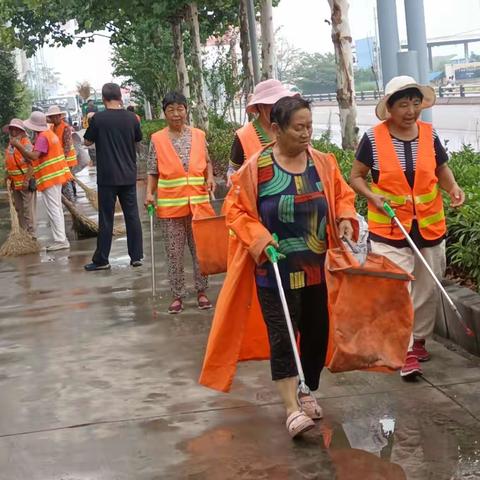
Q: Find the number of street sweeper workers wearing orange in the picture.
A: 7